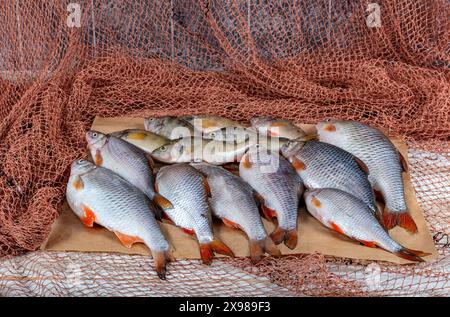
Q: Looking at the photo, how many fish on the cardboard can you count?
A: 14